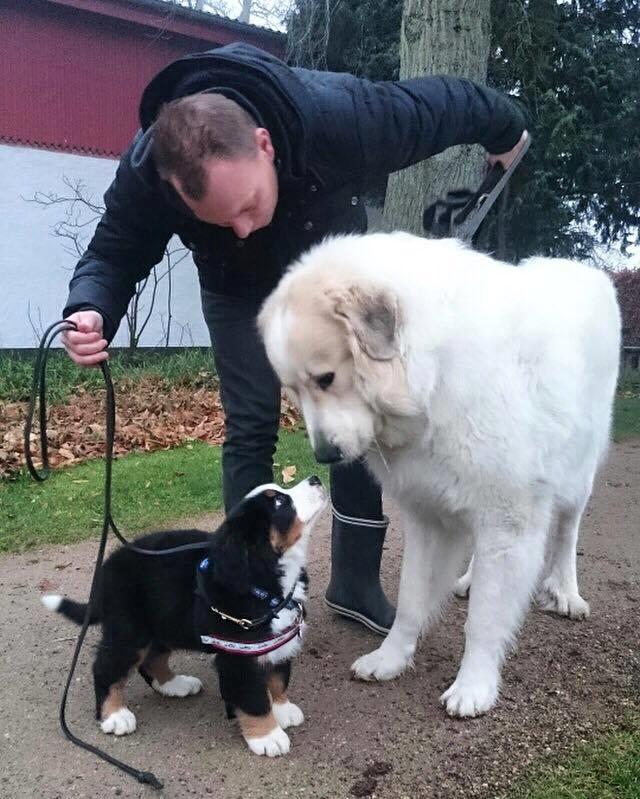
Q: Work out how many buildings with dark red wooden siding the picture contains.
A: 1